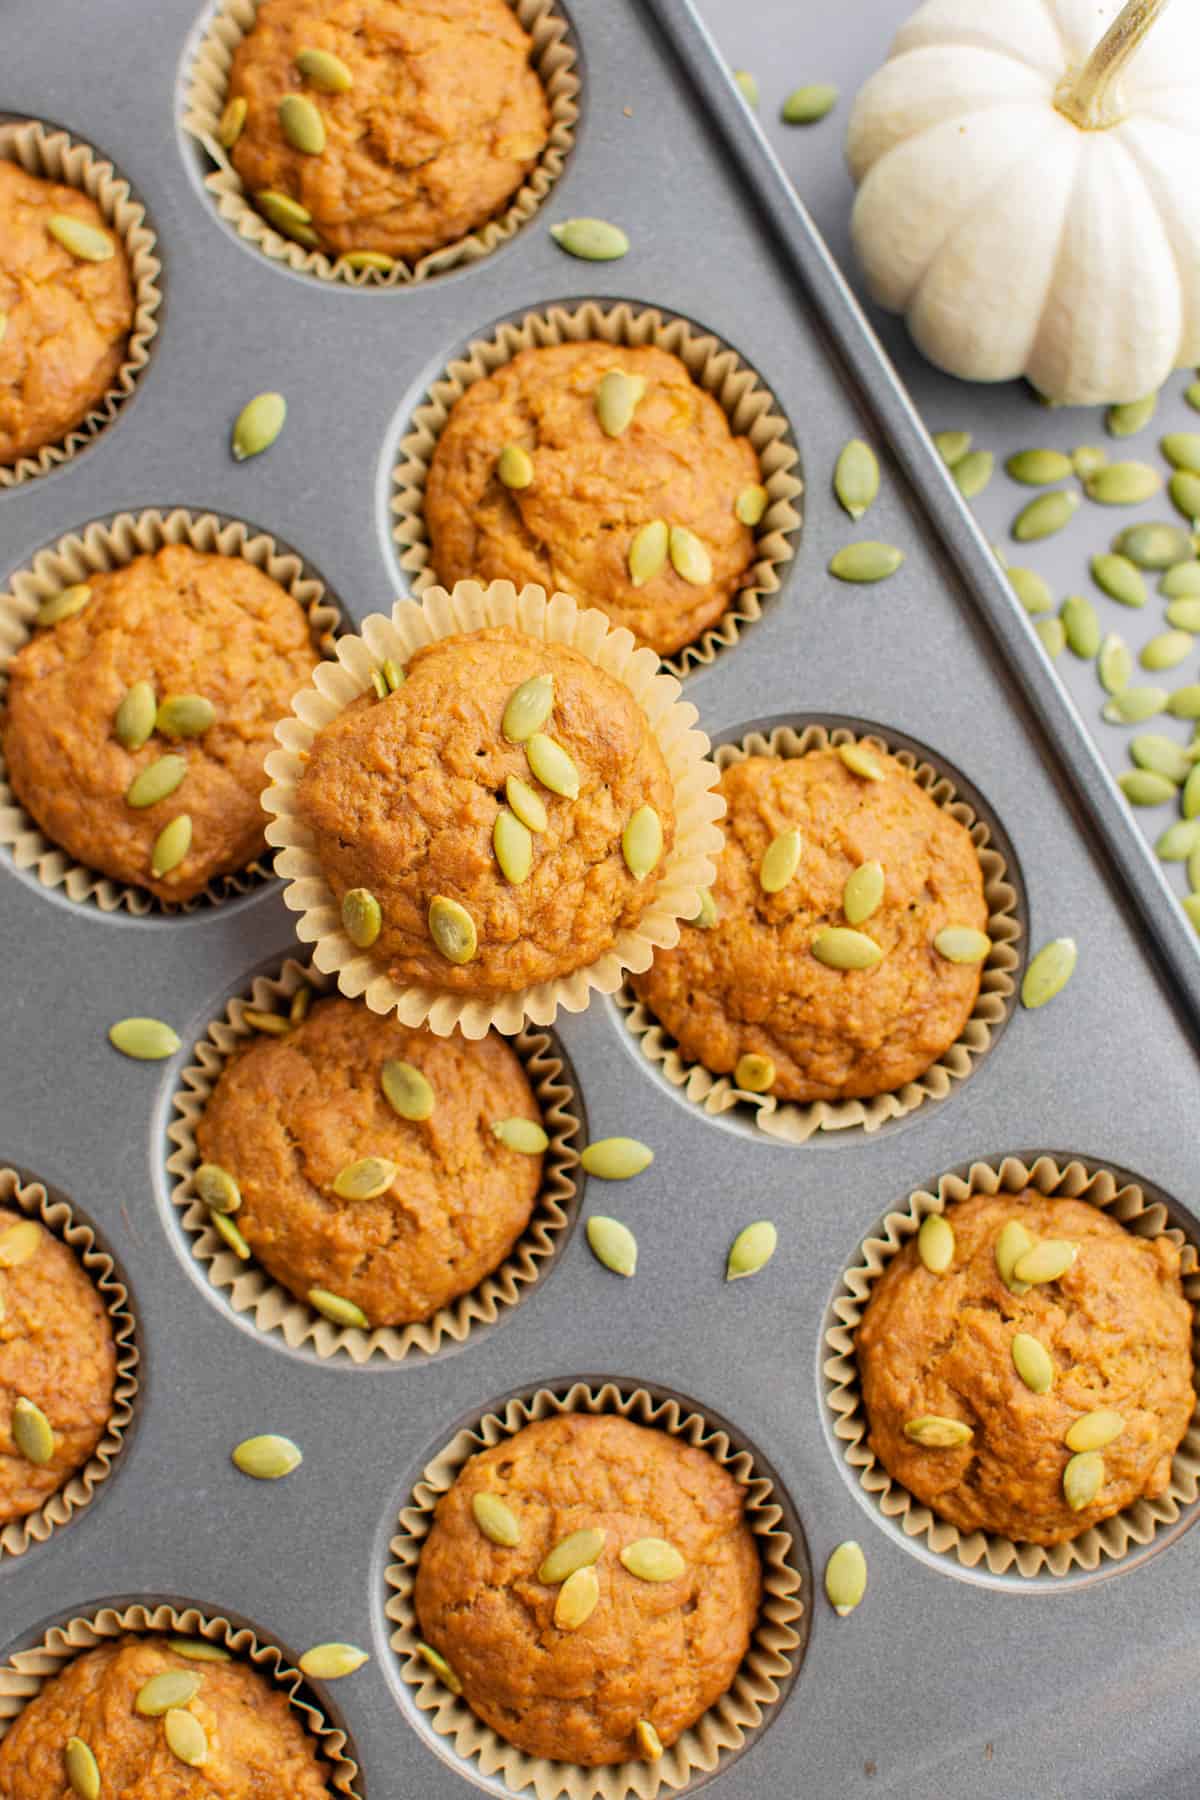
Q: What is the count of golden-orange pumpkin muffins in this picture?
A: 11